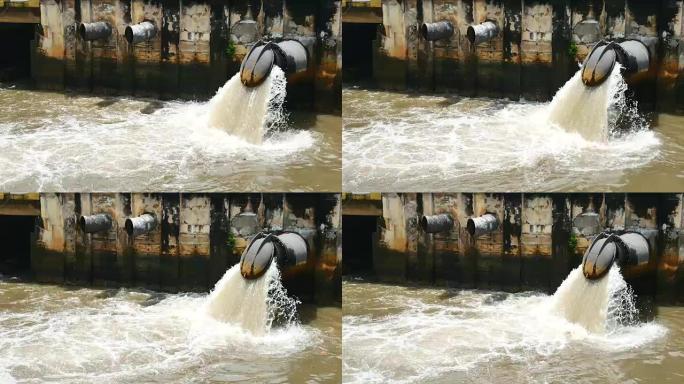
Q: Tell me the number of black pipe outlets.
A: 12